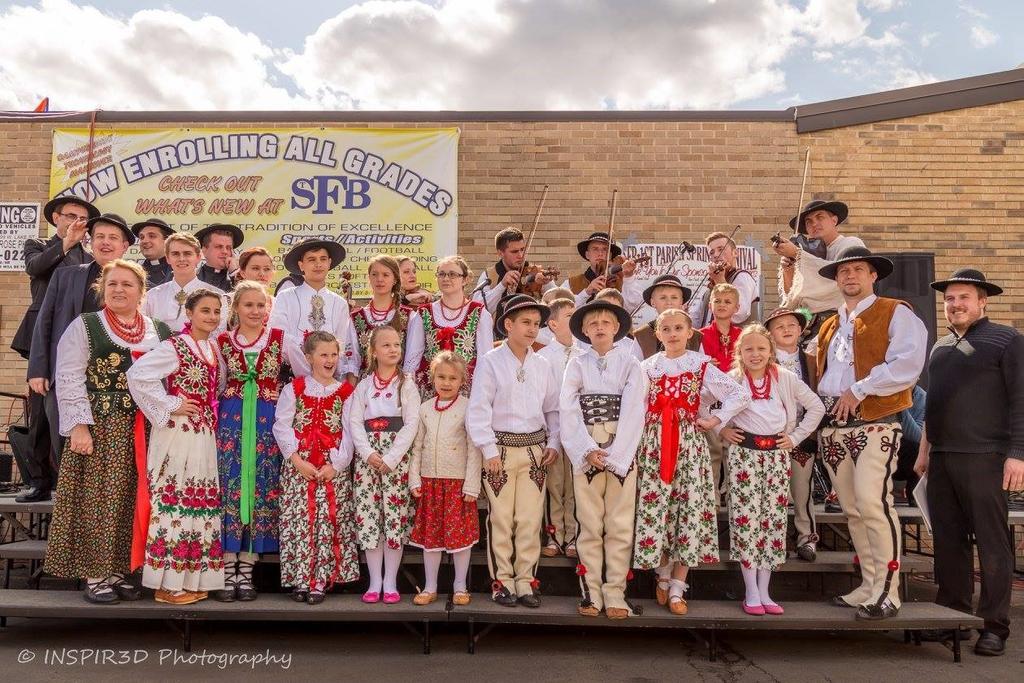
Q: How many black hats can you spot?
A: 13